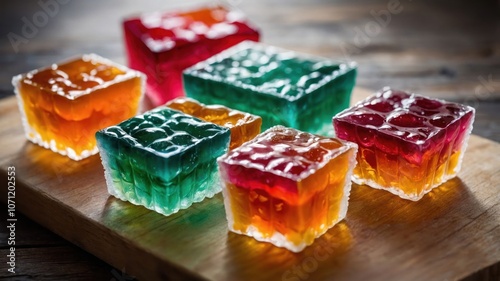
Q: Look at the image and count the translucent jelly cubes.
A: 7